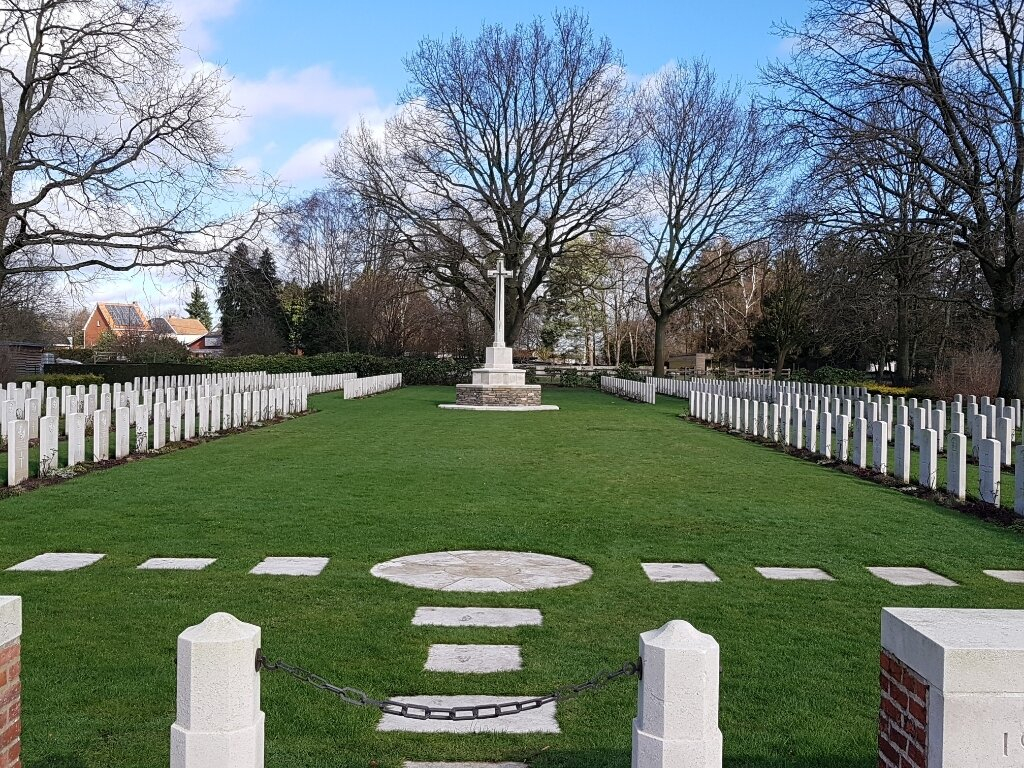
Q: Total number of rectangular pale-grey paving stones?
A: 11